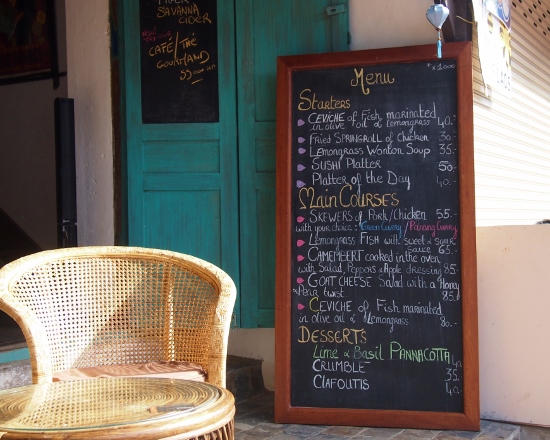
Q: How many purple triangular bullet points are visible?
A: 5